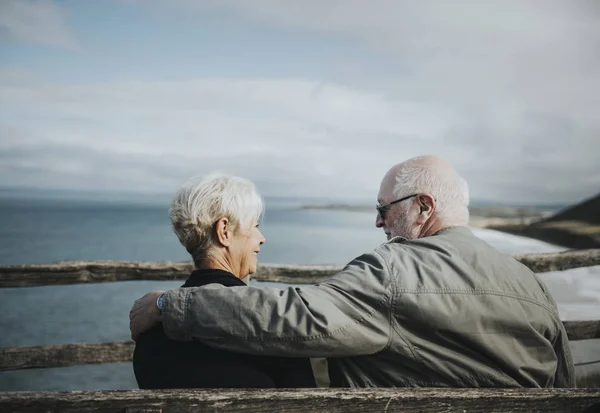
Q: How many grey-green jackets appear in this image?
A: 1